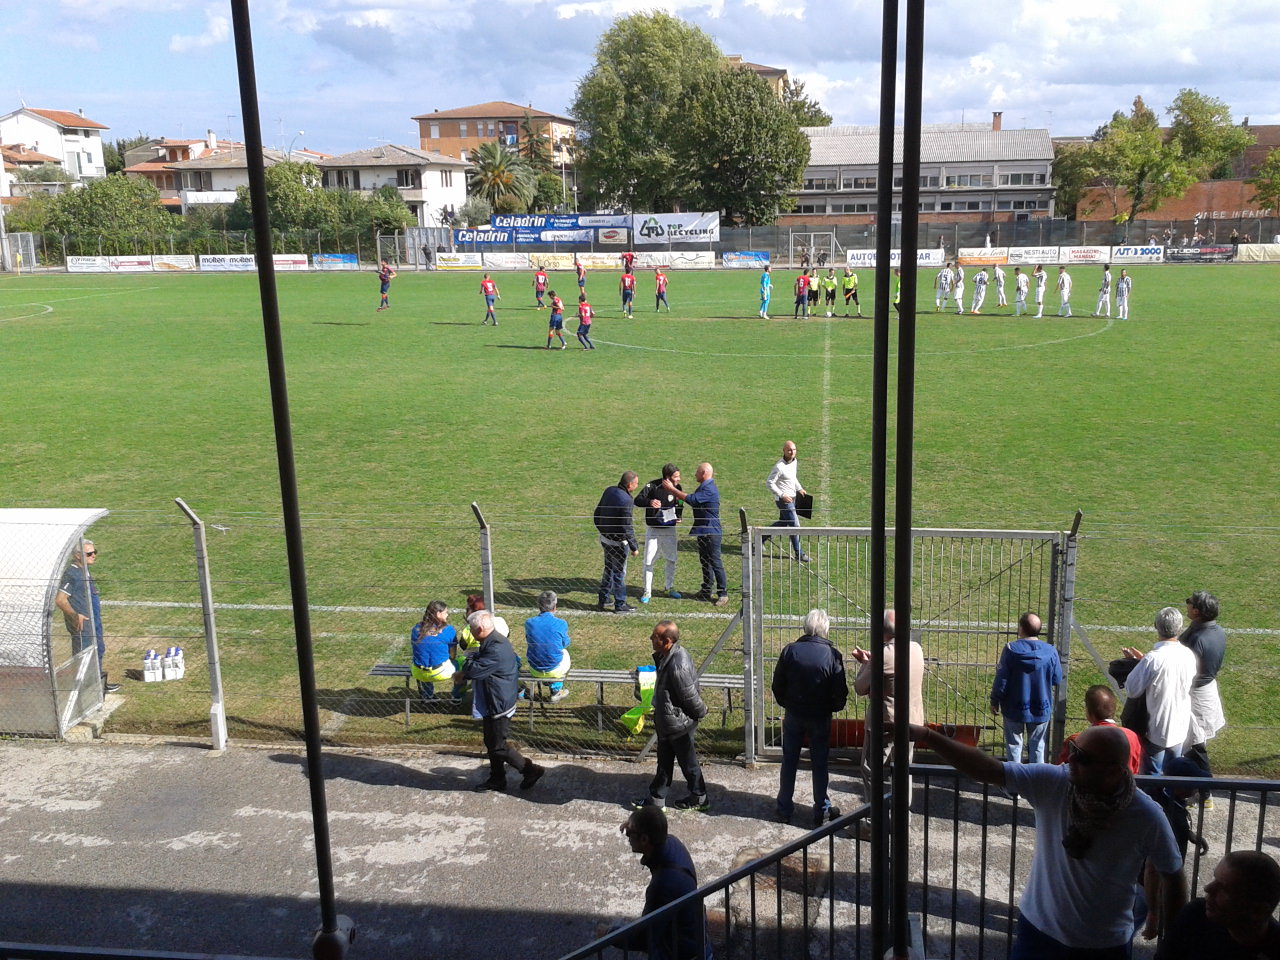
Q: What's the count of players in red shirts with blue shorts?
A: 10